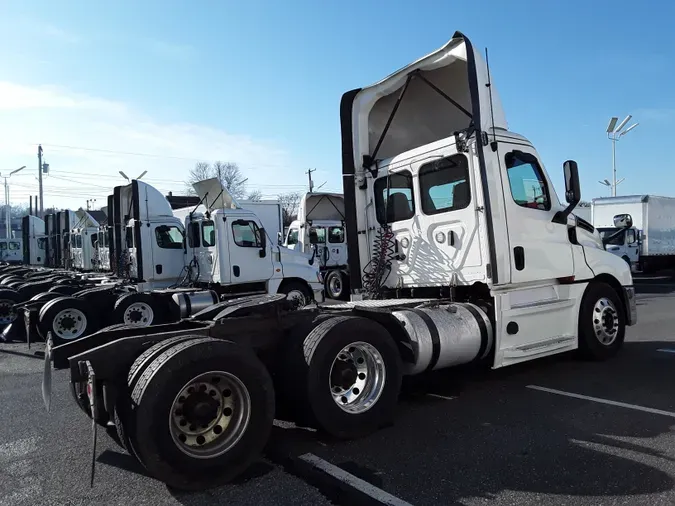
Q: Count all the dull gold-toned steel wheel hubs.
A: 1